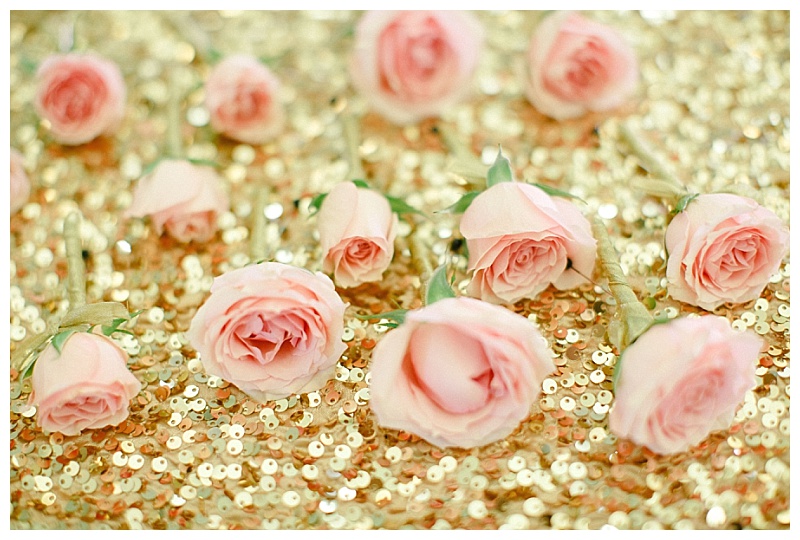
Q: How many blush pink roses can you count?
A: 13